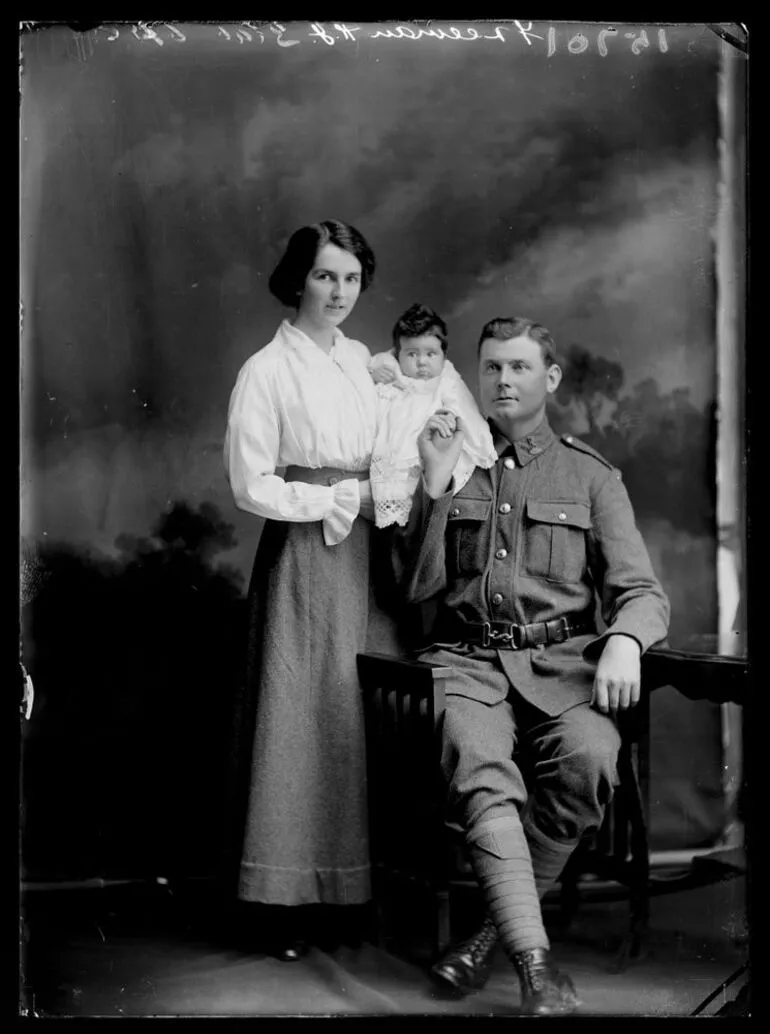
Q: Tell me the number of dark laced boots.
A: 2